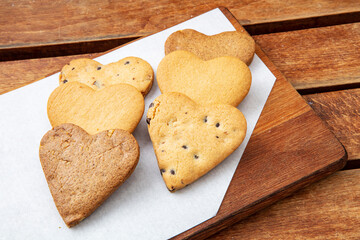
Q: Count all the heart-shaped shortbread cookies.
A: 6